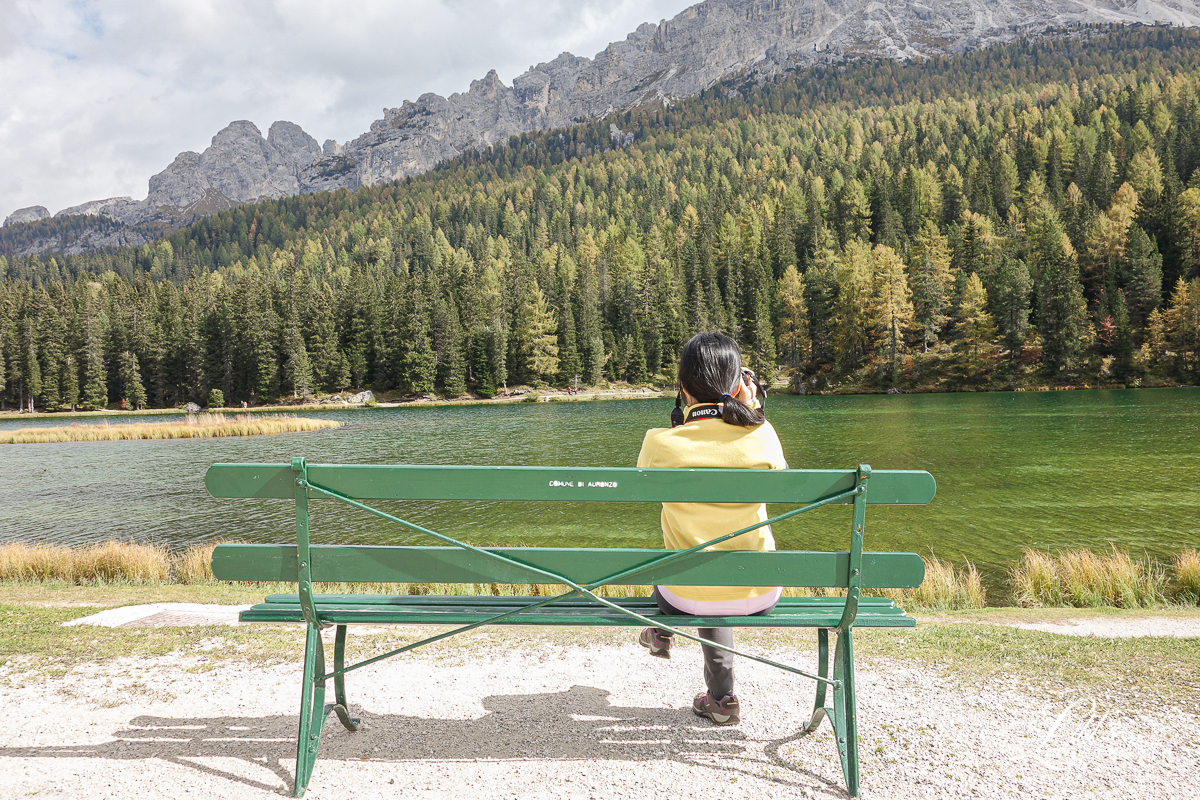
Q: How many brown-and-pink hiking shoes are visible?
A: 2